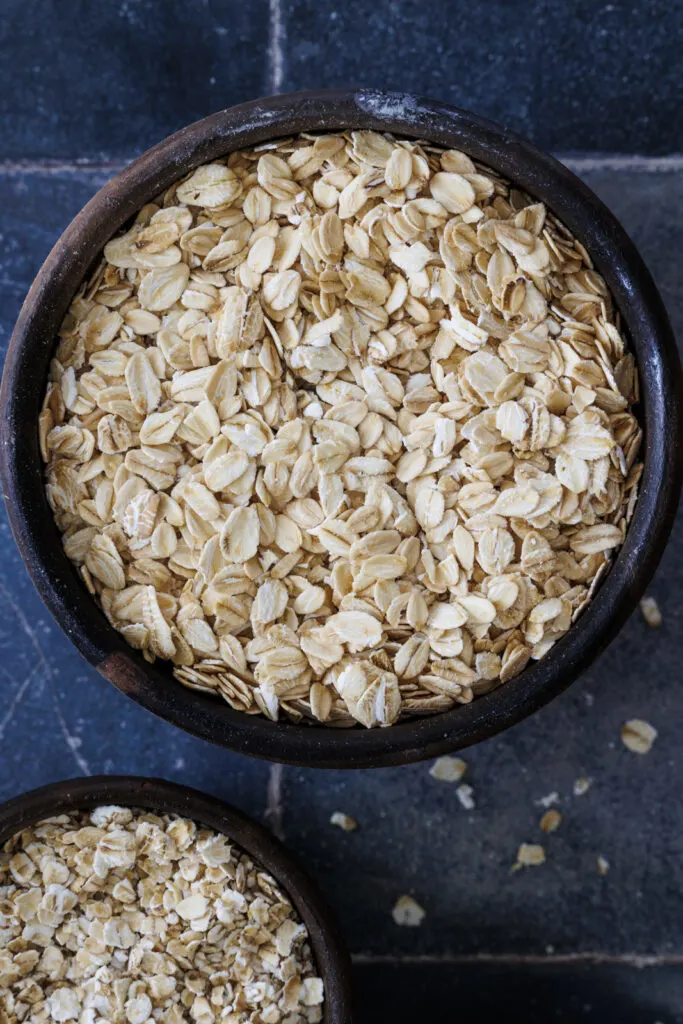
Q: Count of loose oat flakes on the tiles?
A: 11